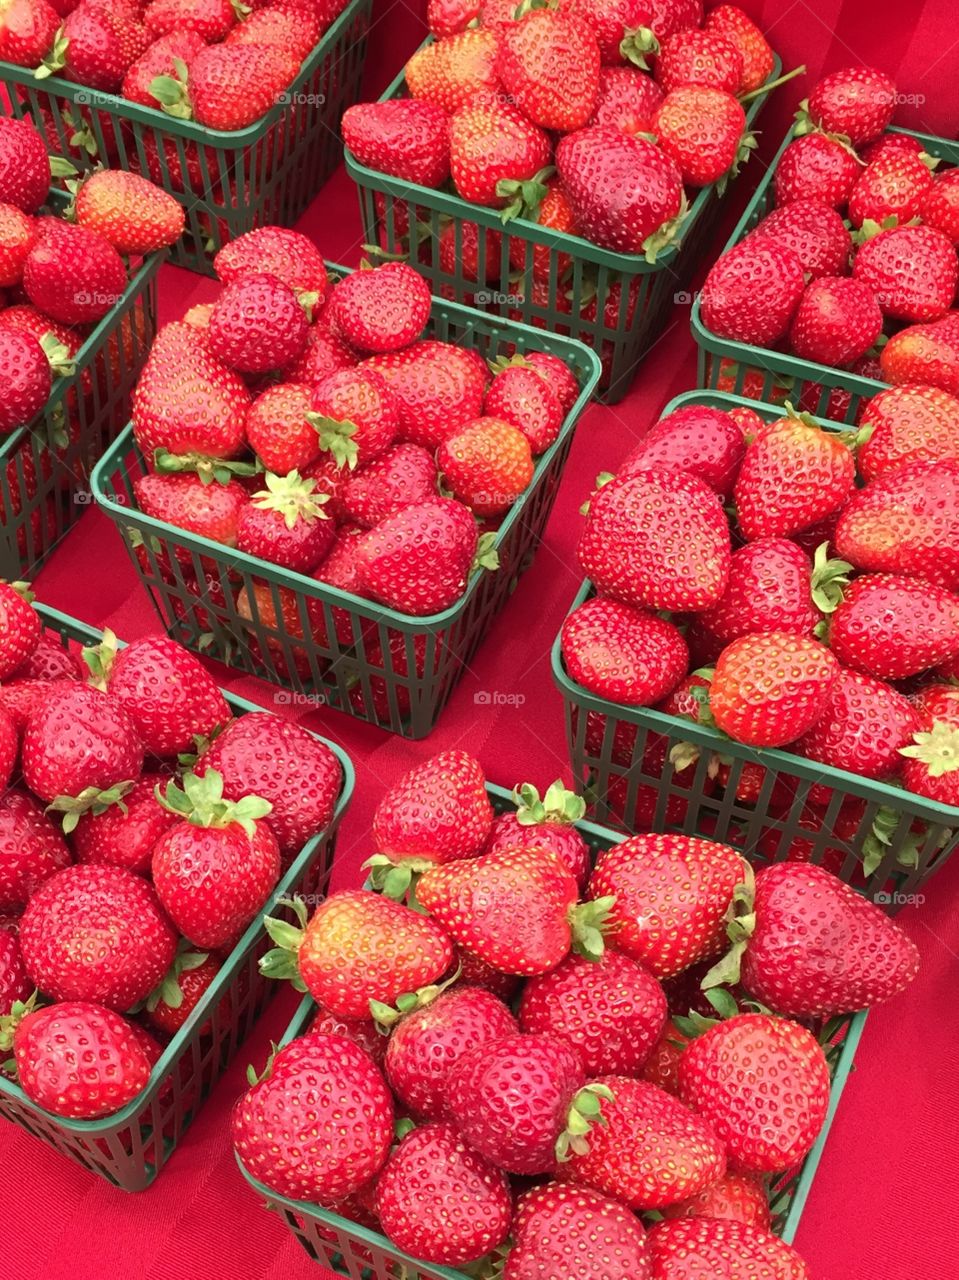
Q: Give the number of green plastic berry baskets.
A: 8